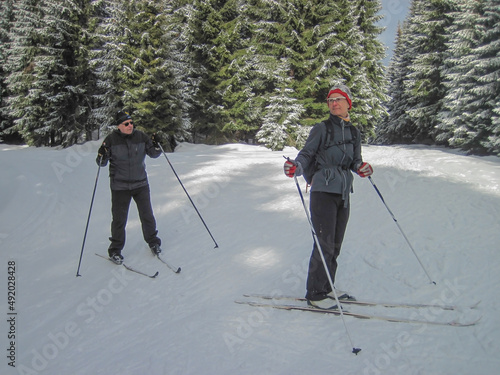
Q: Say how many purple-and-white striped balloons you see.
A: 0